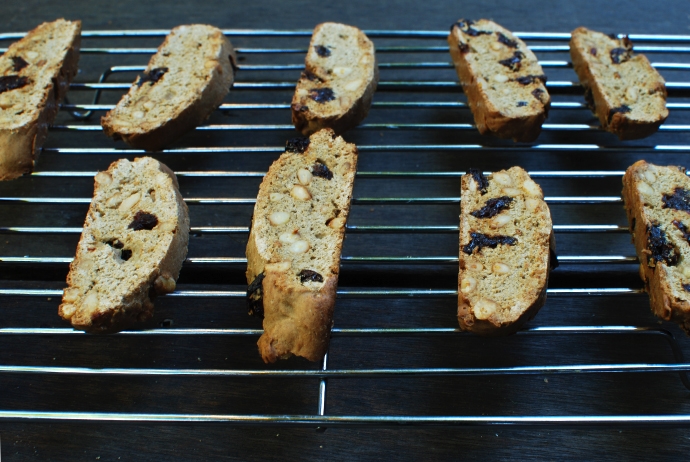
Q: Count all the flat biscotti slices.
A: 9